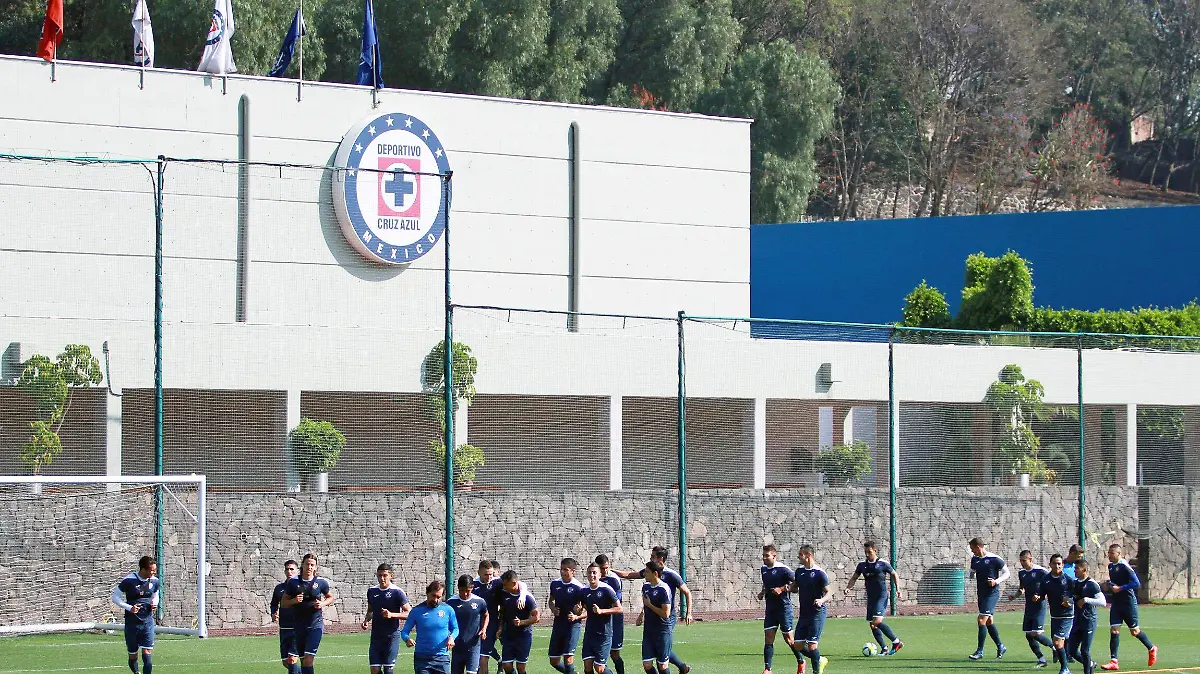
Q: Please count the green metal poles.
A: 5